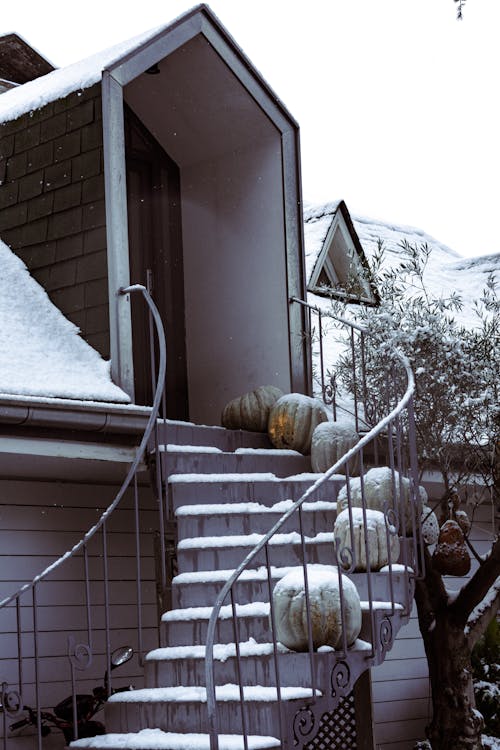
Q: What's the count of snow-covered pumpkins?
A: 5